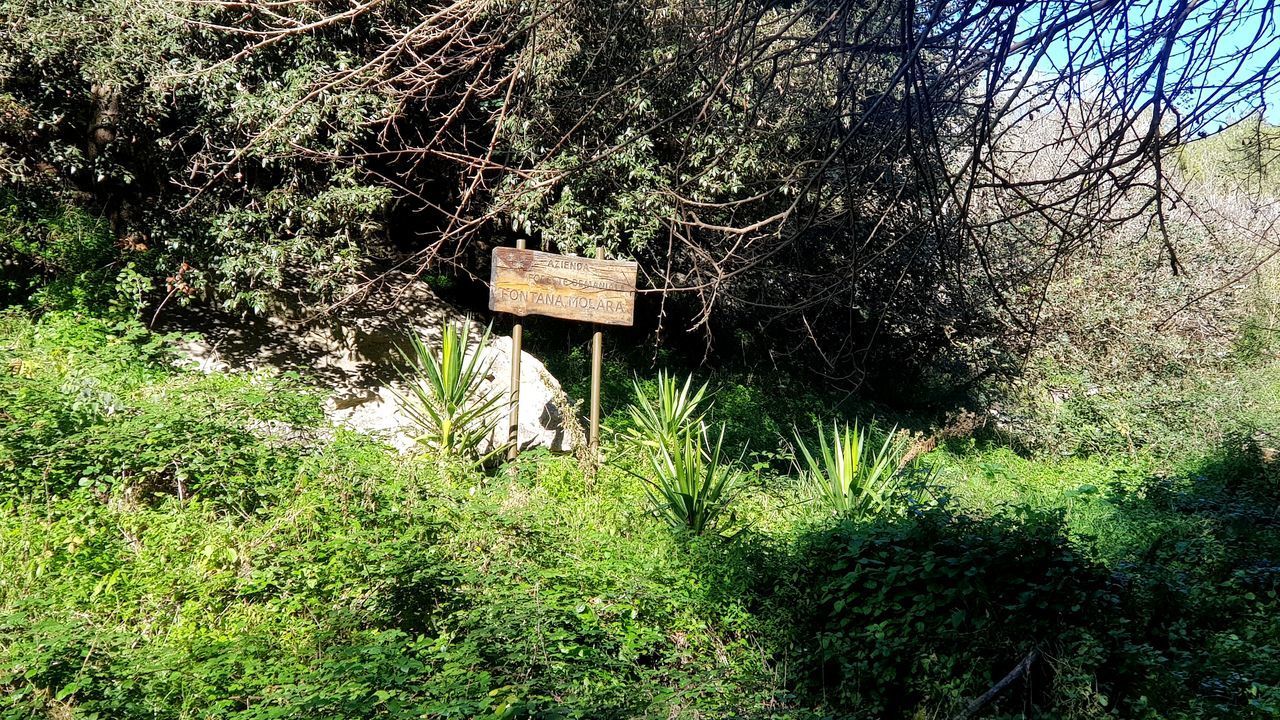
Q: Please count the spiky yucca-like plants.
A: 4